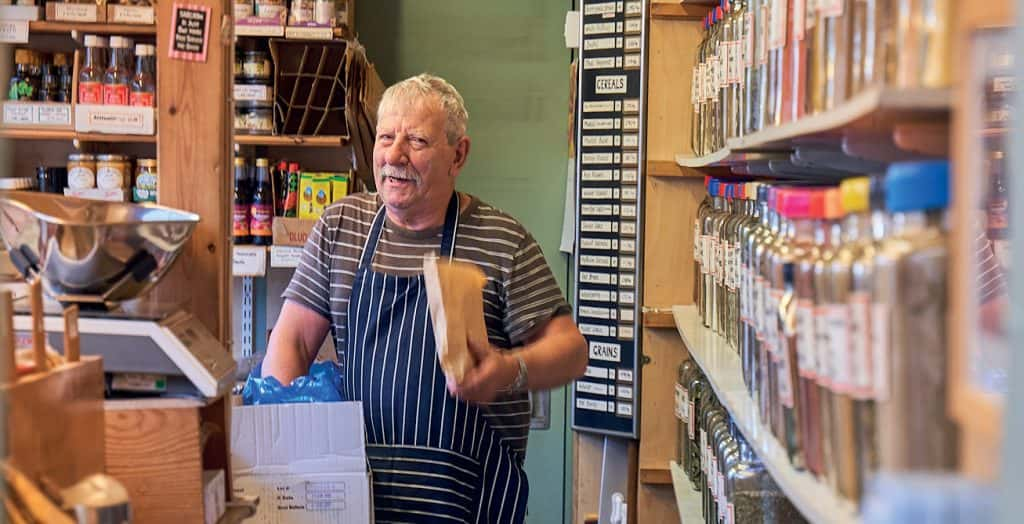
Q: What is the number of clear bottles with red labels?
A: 3